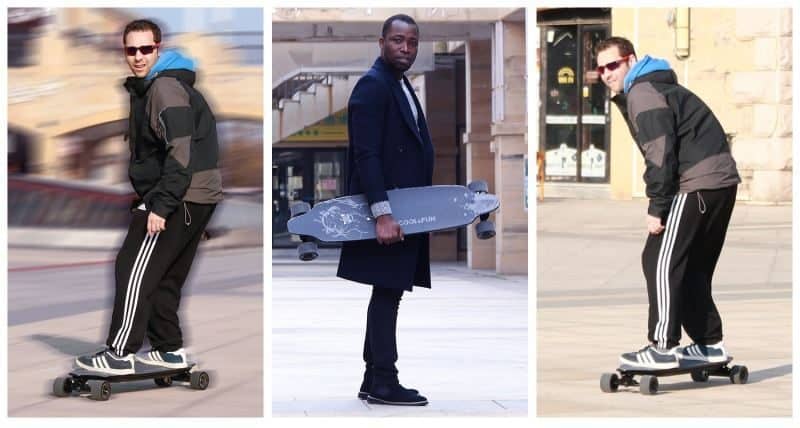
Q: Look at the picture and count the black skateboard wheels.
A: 12